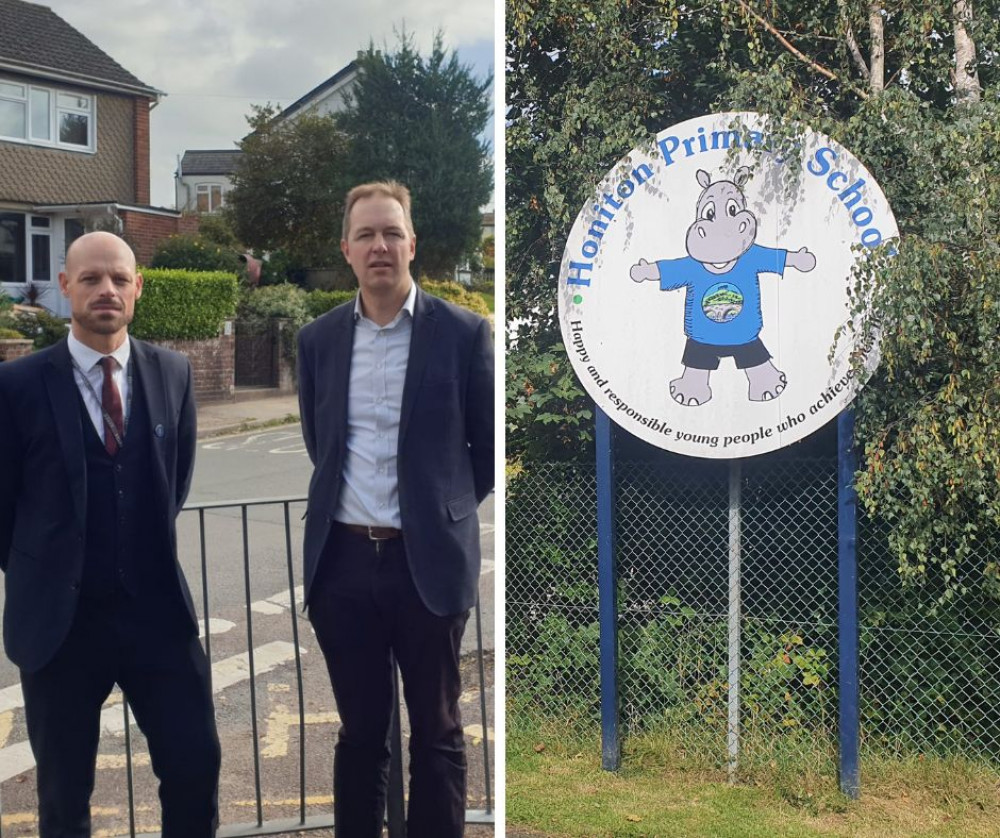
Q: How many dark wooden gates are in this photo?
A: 1